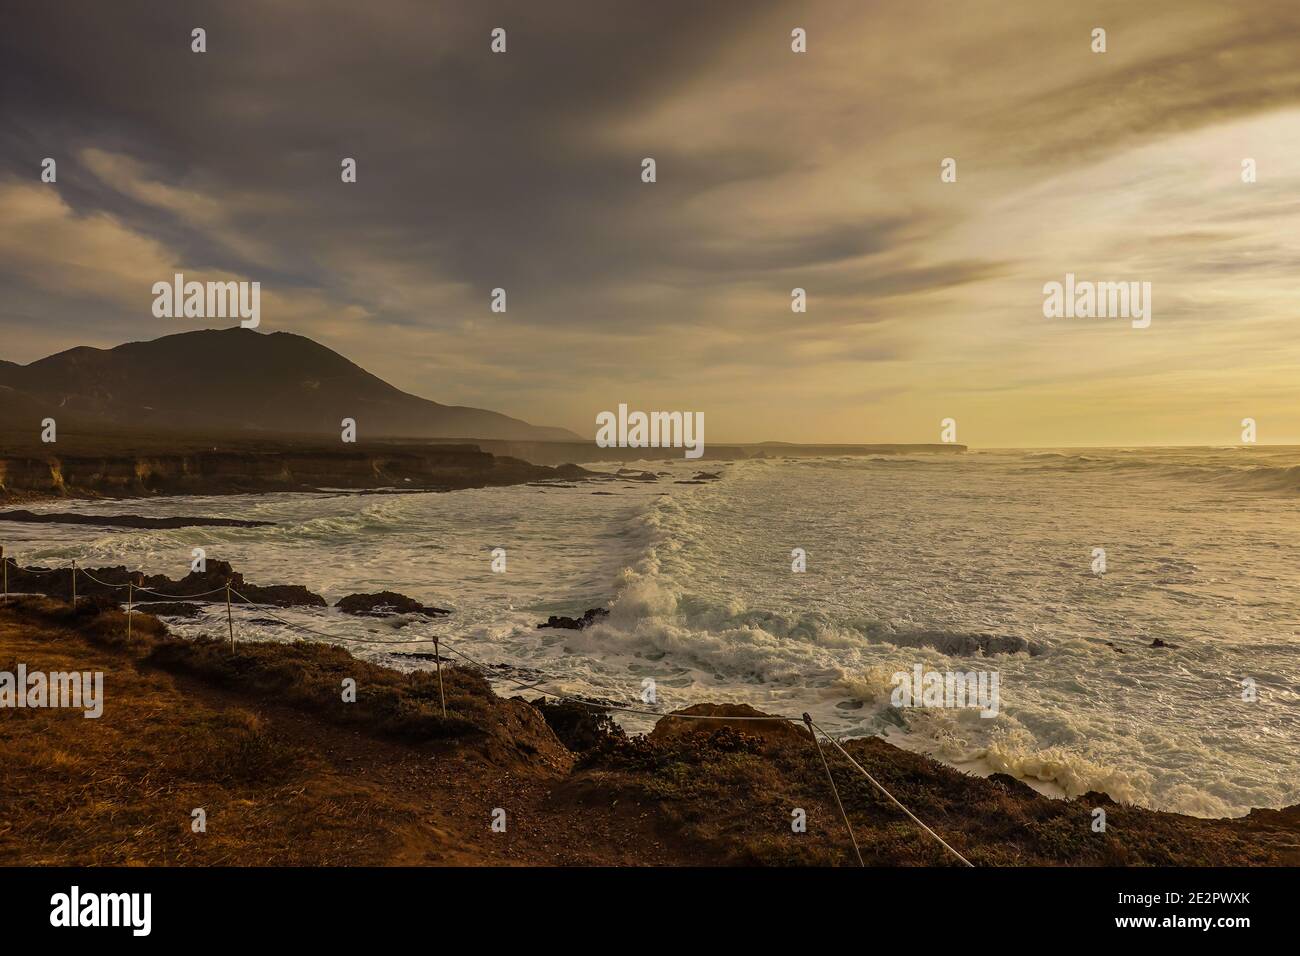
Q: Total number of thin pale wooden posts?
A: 6